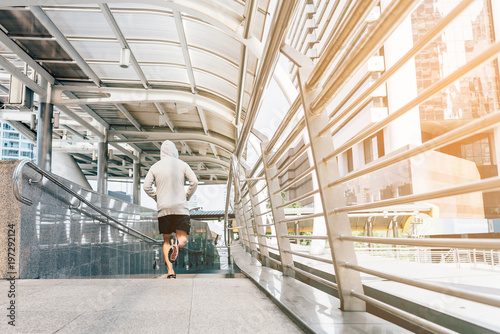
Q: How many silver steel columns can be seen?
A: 3